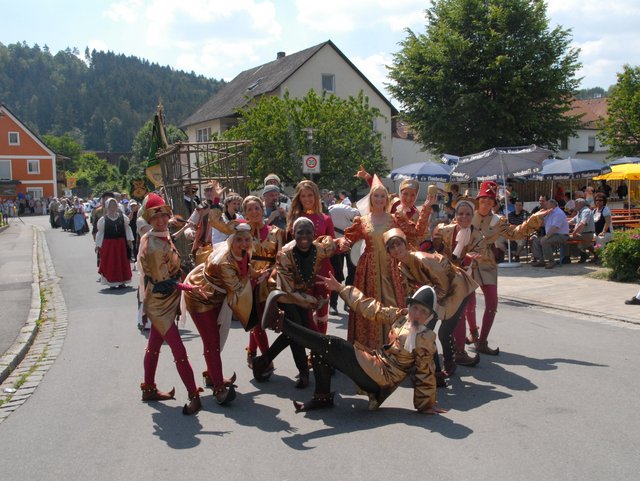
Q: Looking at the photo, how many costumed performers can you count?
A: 11